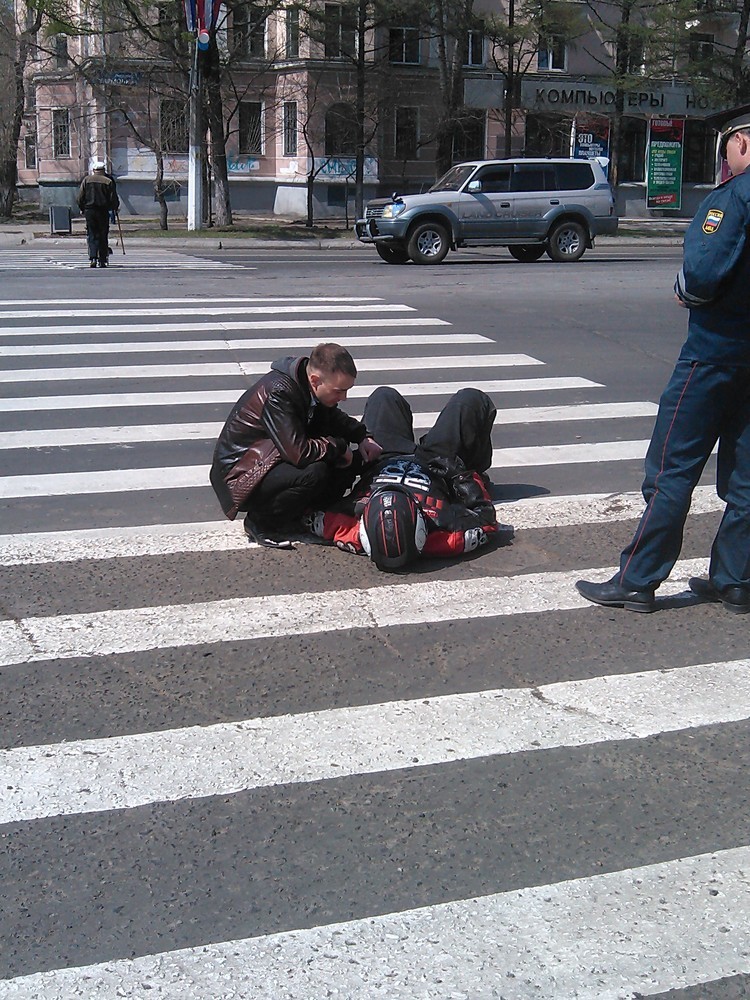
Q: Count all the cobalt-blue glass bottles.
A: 0